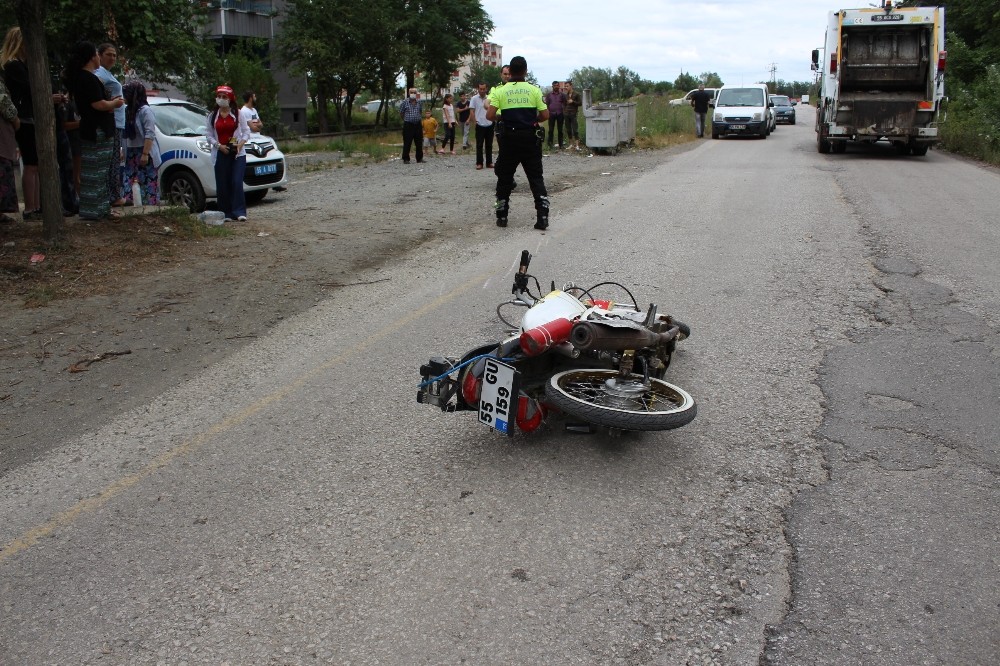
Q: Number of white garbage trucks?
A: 1